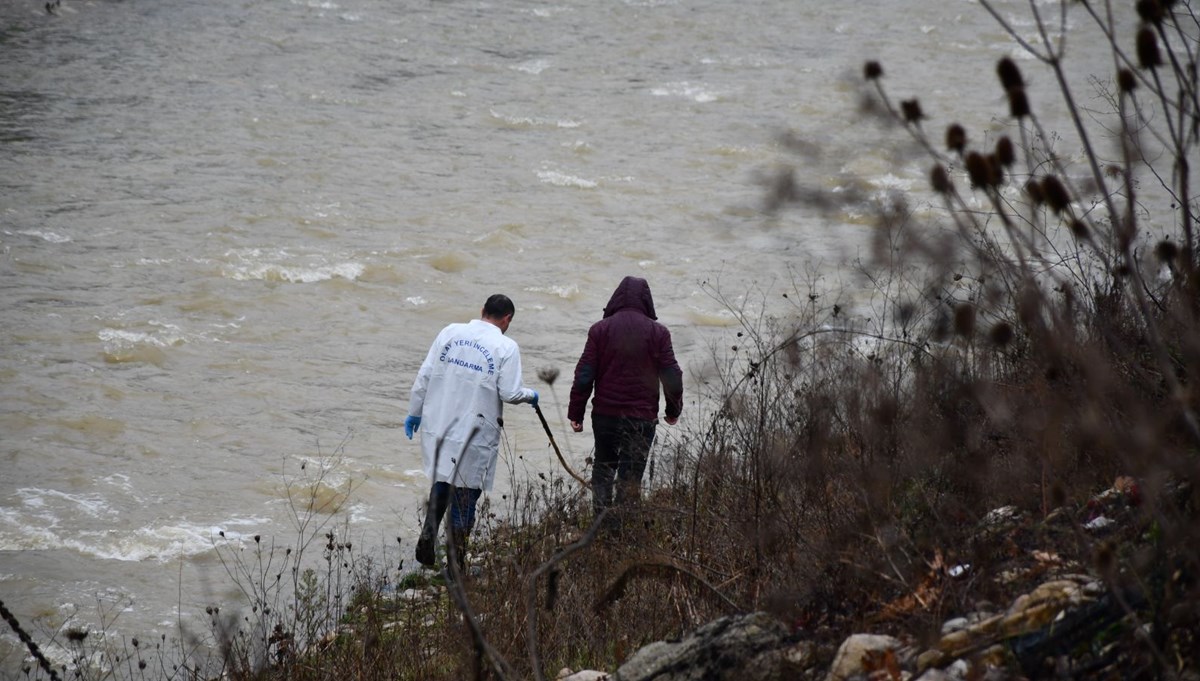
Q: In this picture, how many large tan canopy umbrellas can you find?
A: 0